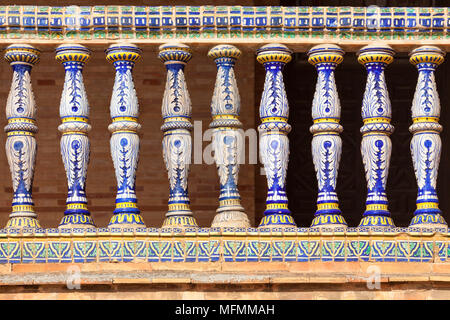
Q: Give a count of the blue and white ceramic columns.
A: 9